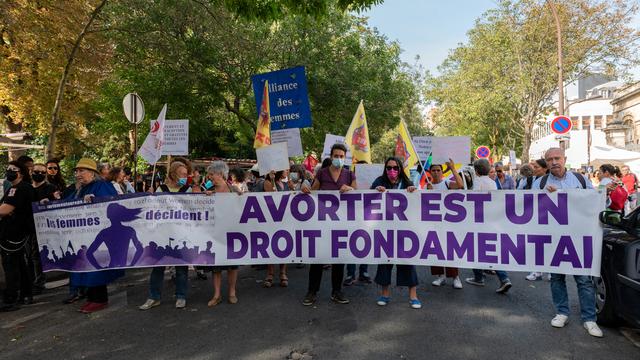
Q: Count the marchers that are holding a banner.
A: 6